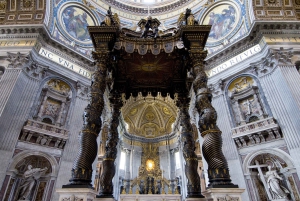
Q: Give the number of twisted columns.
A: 4